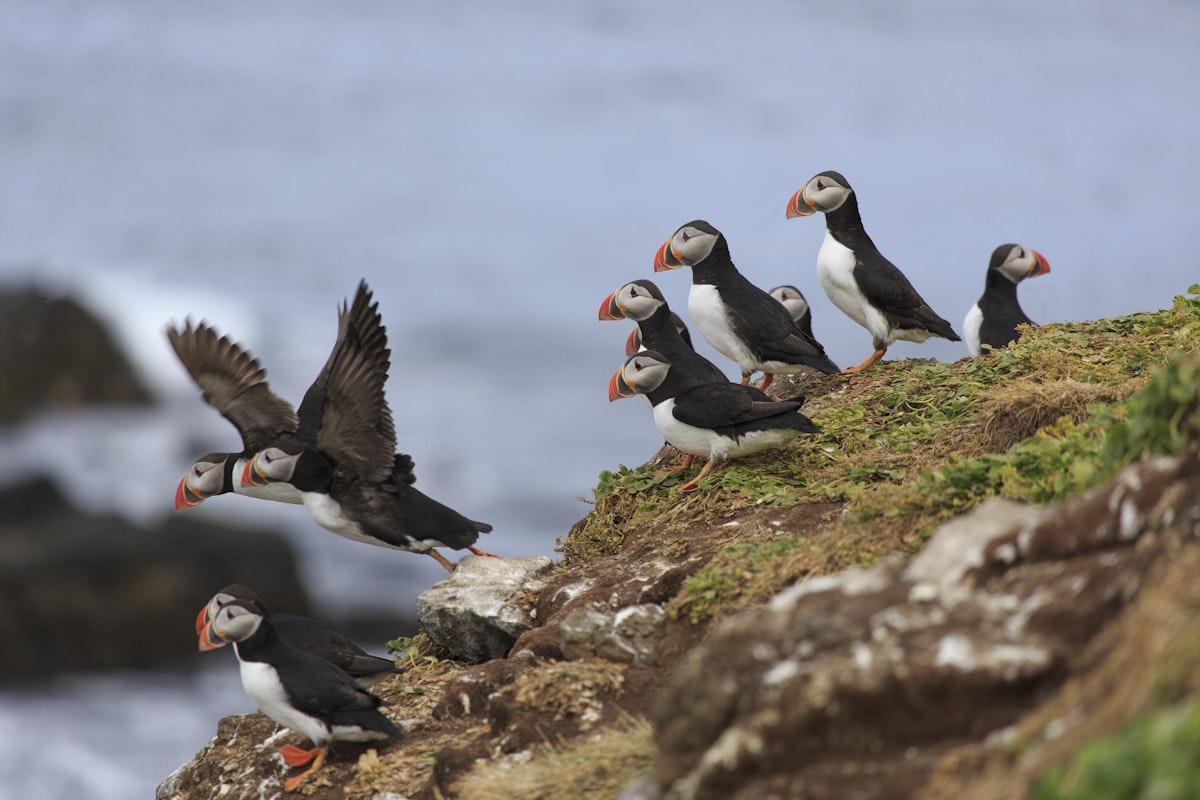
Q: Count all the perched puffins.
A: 9